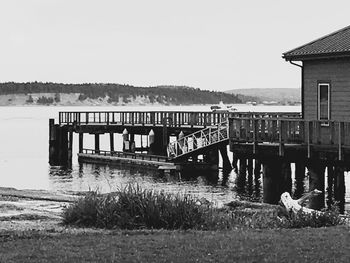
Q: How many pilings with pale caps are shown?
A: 3